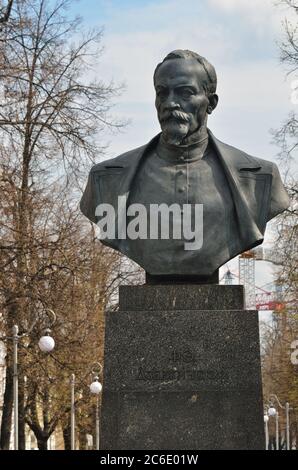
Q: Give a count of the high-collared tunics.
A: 1